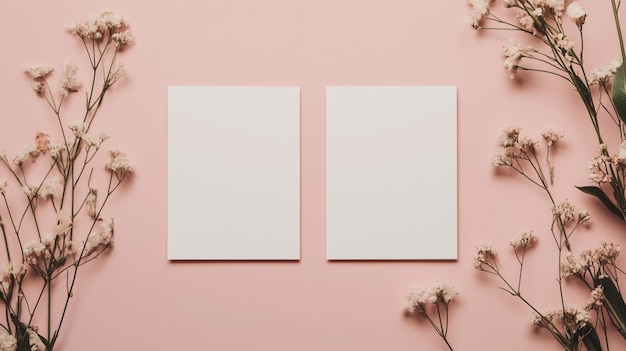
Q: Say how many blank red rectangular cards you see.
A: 0